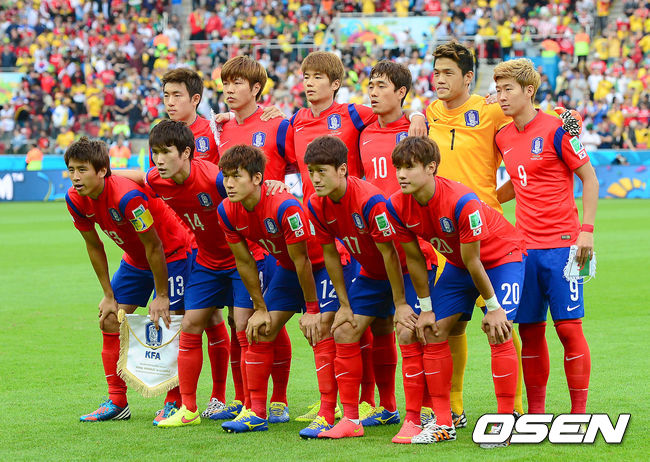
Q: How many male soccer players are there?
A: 11